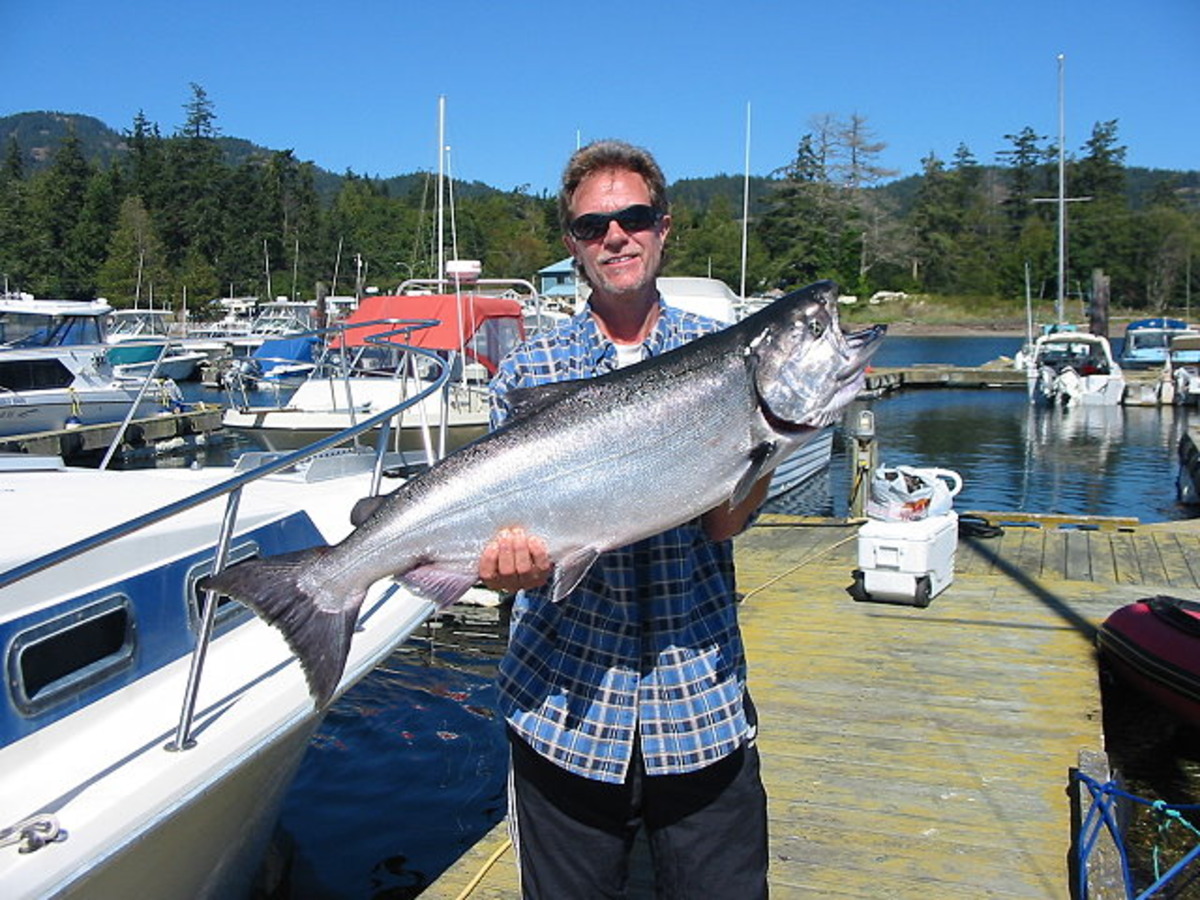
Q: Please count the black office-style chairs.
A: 0